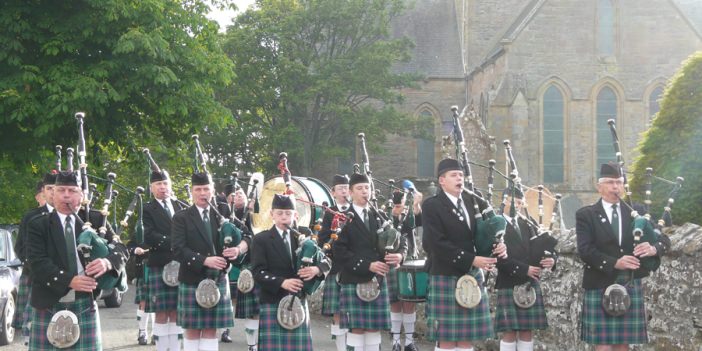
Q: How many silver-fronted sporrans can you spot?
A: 9